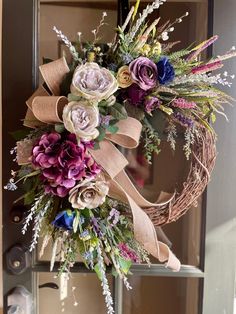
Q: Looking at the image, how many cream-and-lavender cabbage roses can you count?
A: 2